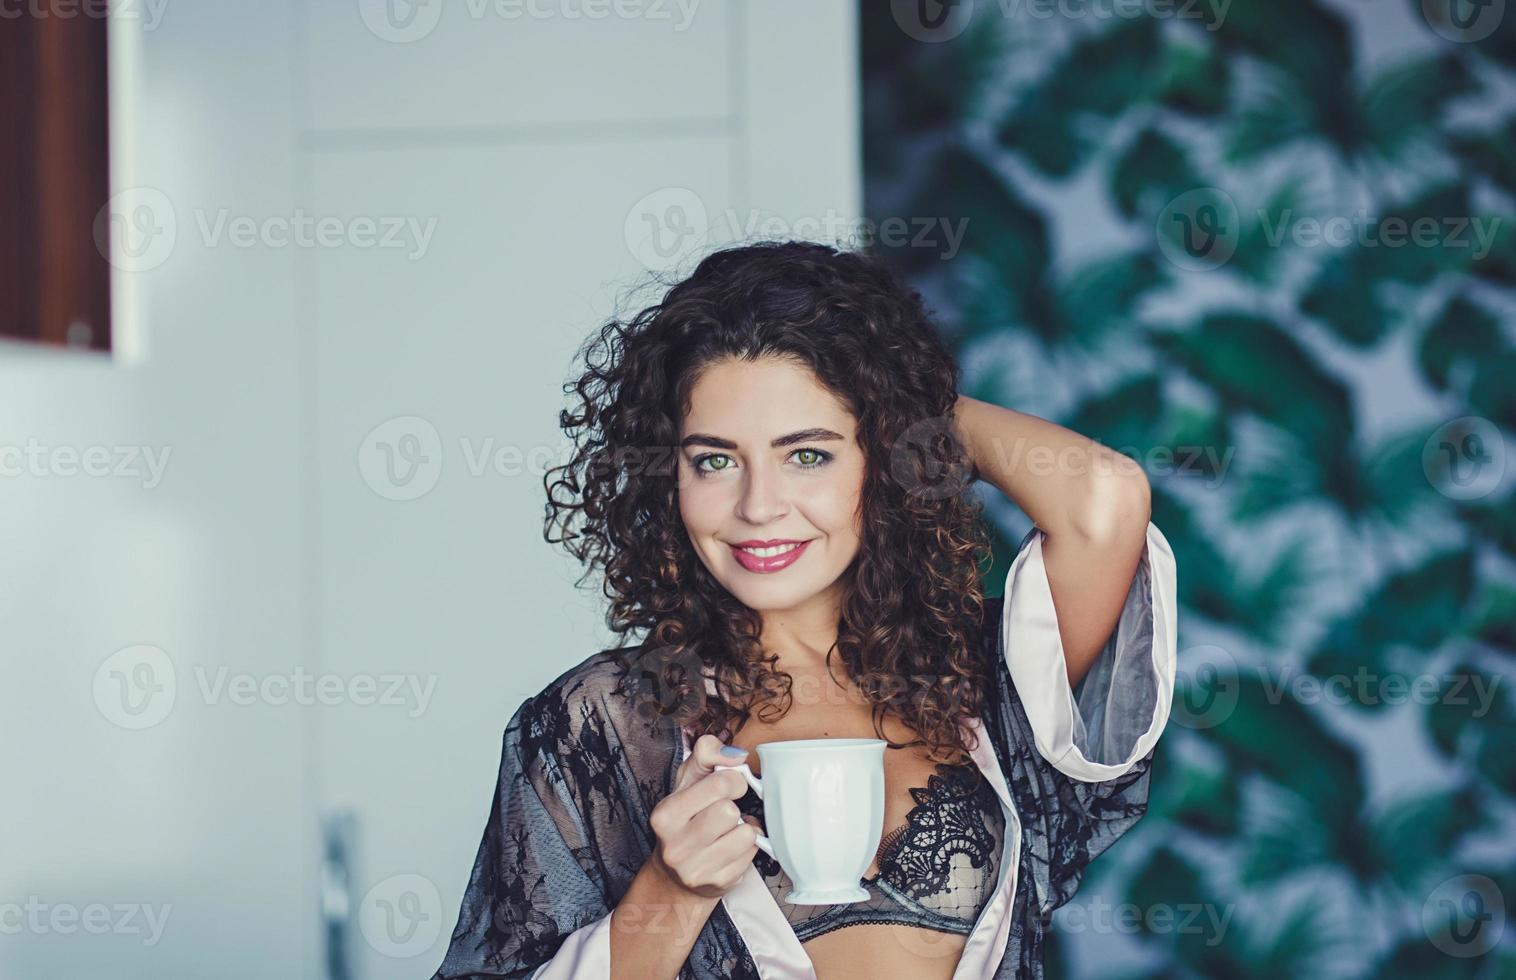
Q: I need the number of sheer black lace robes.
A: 1